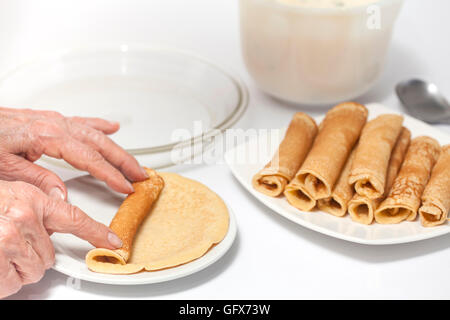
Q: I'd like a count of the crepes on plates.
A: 9